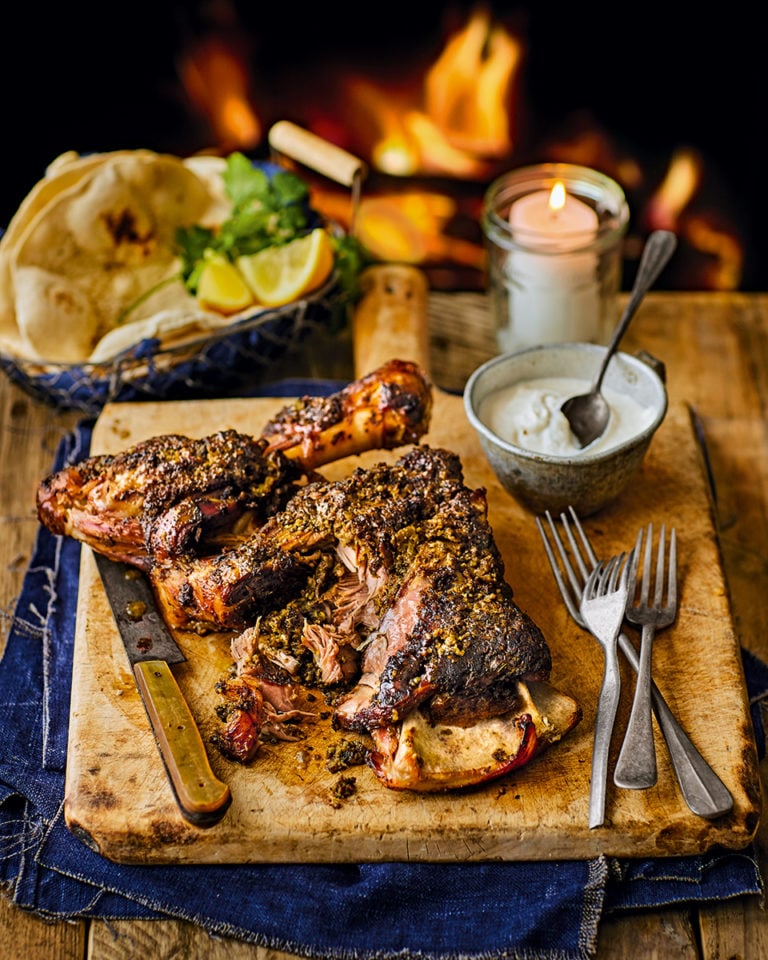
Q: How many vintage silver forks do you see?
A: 3